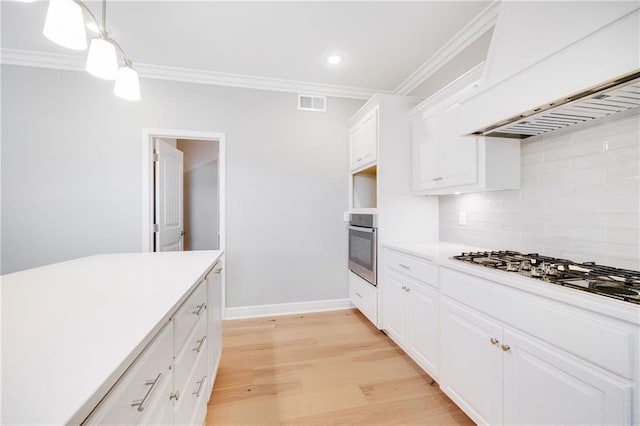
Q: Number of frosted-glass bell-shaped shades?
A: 3